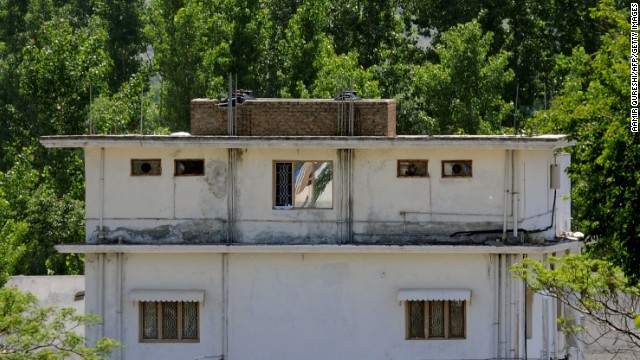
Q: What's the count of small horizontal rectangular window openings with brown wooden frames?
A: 4